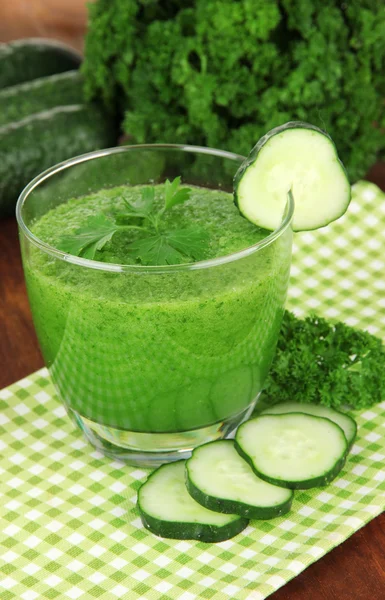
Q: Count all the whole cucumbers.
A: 3